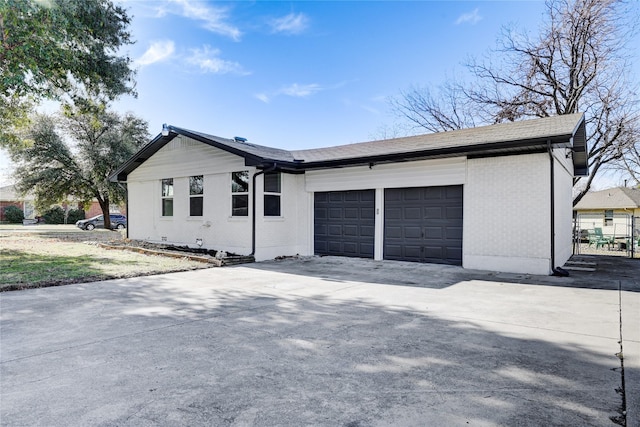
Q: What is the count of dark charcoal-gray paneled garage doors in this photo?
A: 2